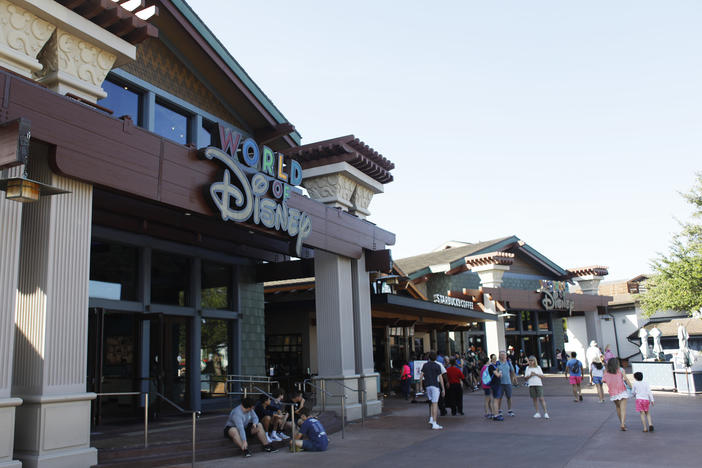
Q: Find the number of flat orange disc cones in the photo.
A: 0